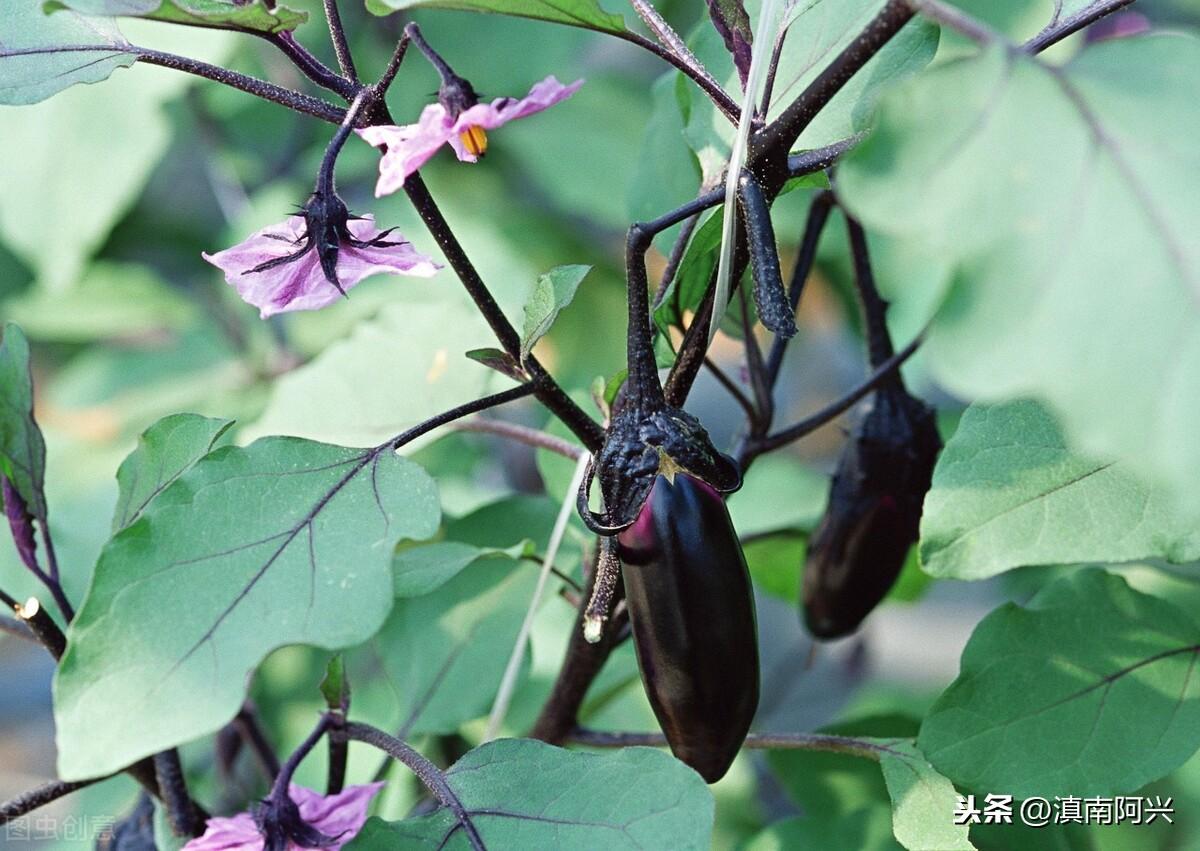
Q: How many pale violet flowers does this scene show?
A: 3